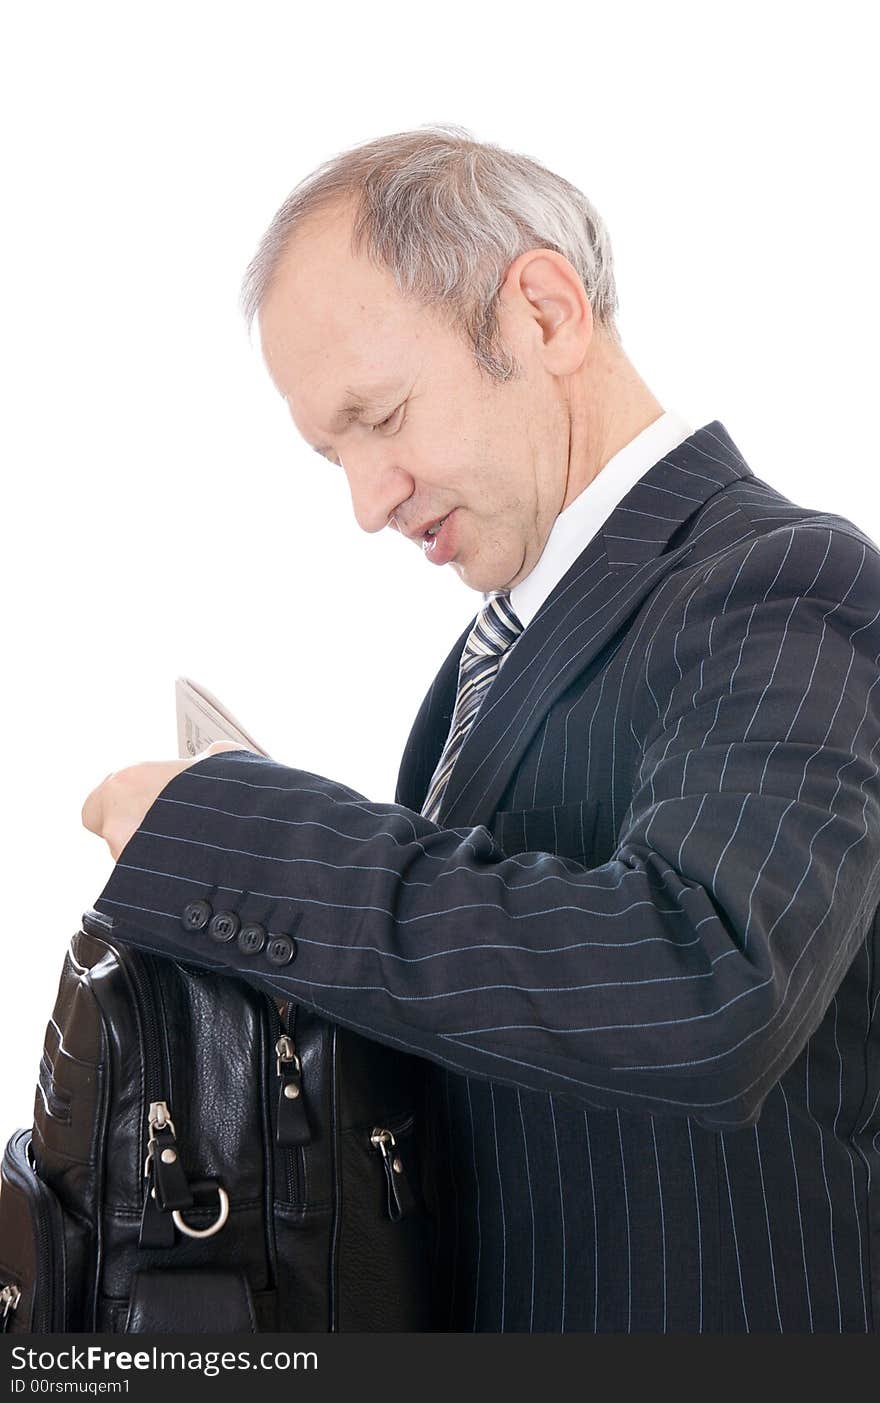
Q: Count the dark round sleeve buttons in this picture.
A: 4